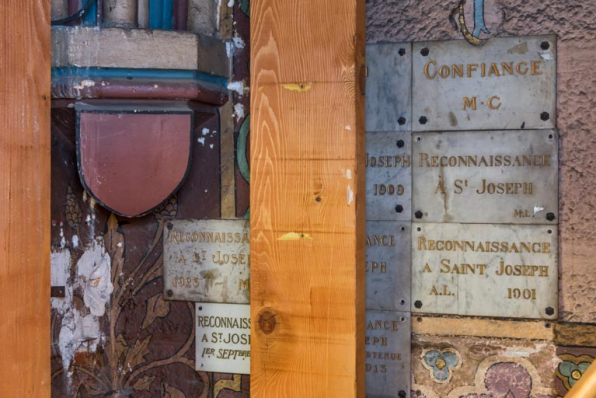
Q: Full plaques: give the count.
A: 3